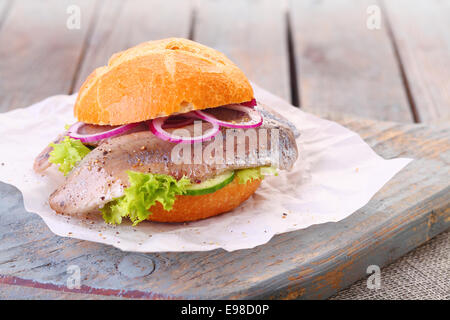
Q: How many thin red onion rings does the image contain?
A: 3